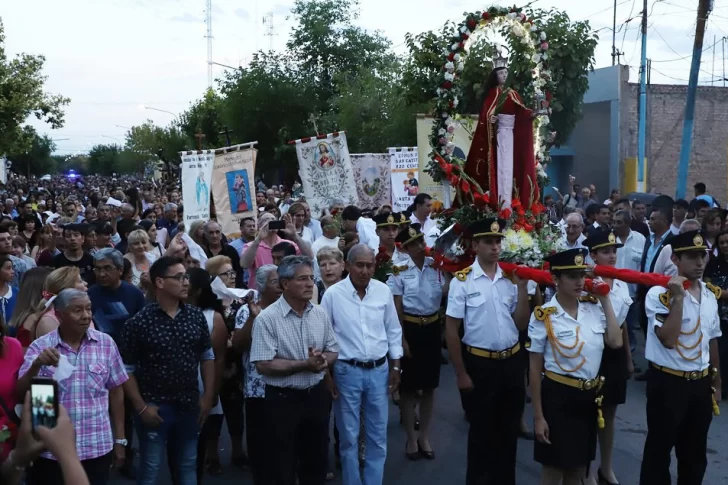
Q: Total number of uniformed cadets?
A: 7